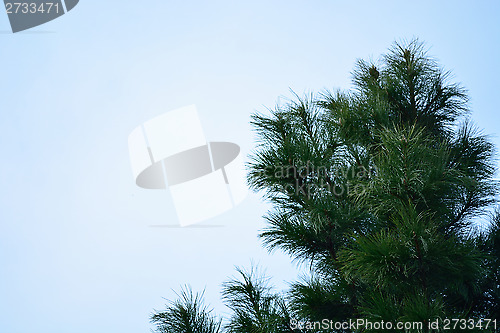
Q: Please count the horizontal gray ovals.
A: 1